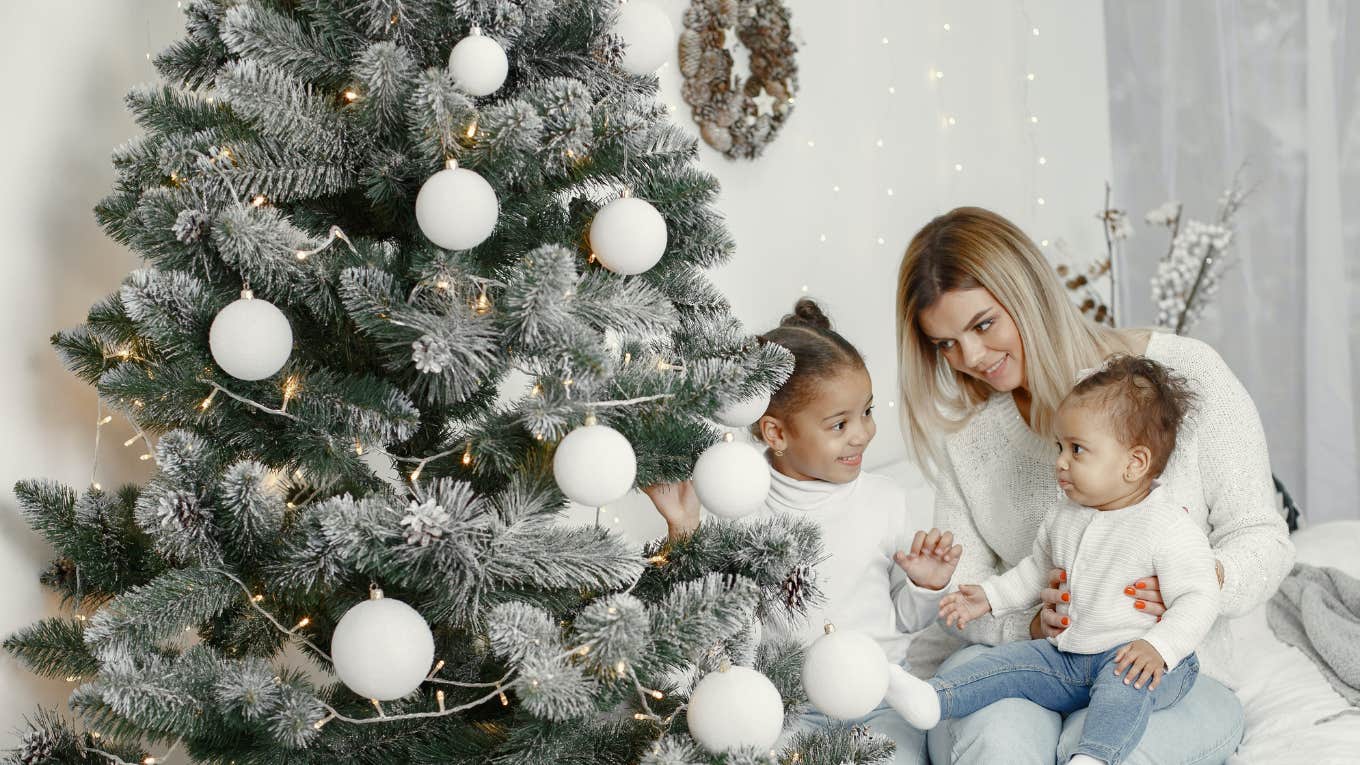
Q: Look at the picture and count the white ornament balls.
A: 11